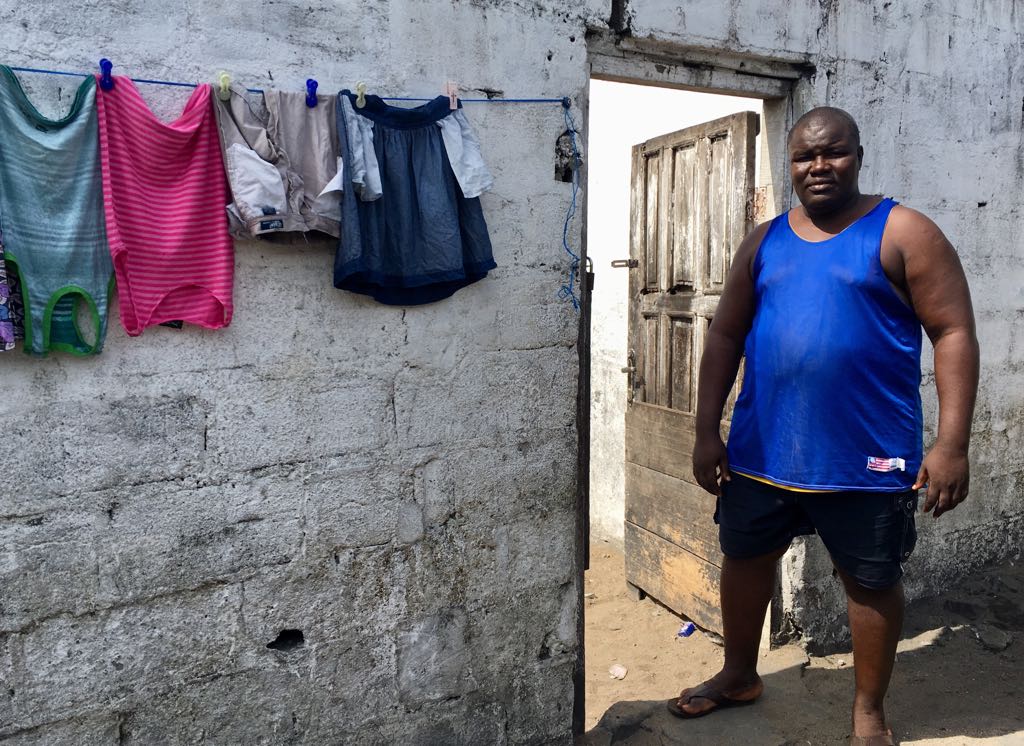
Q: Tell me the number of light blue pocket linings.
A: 2